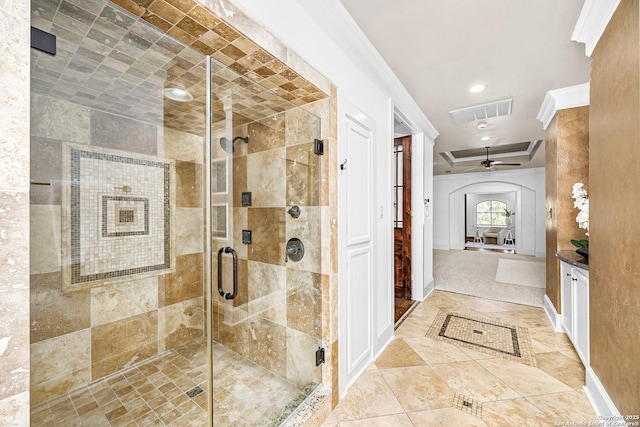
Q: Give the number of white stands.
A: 2